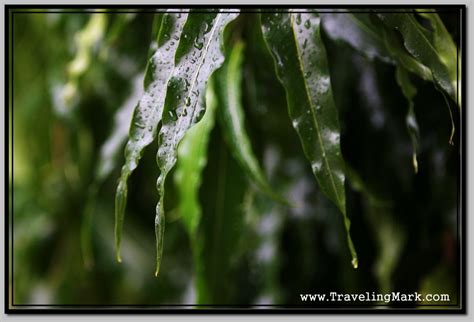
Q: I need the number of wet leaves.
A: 3